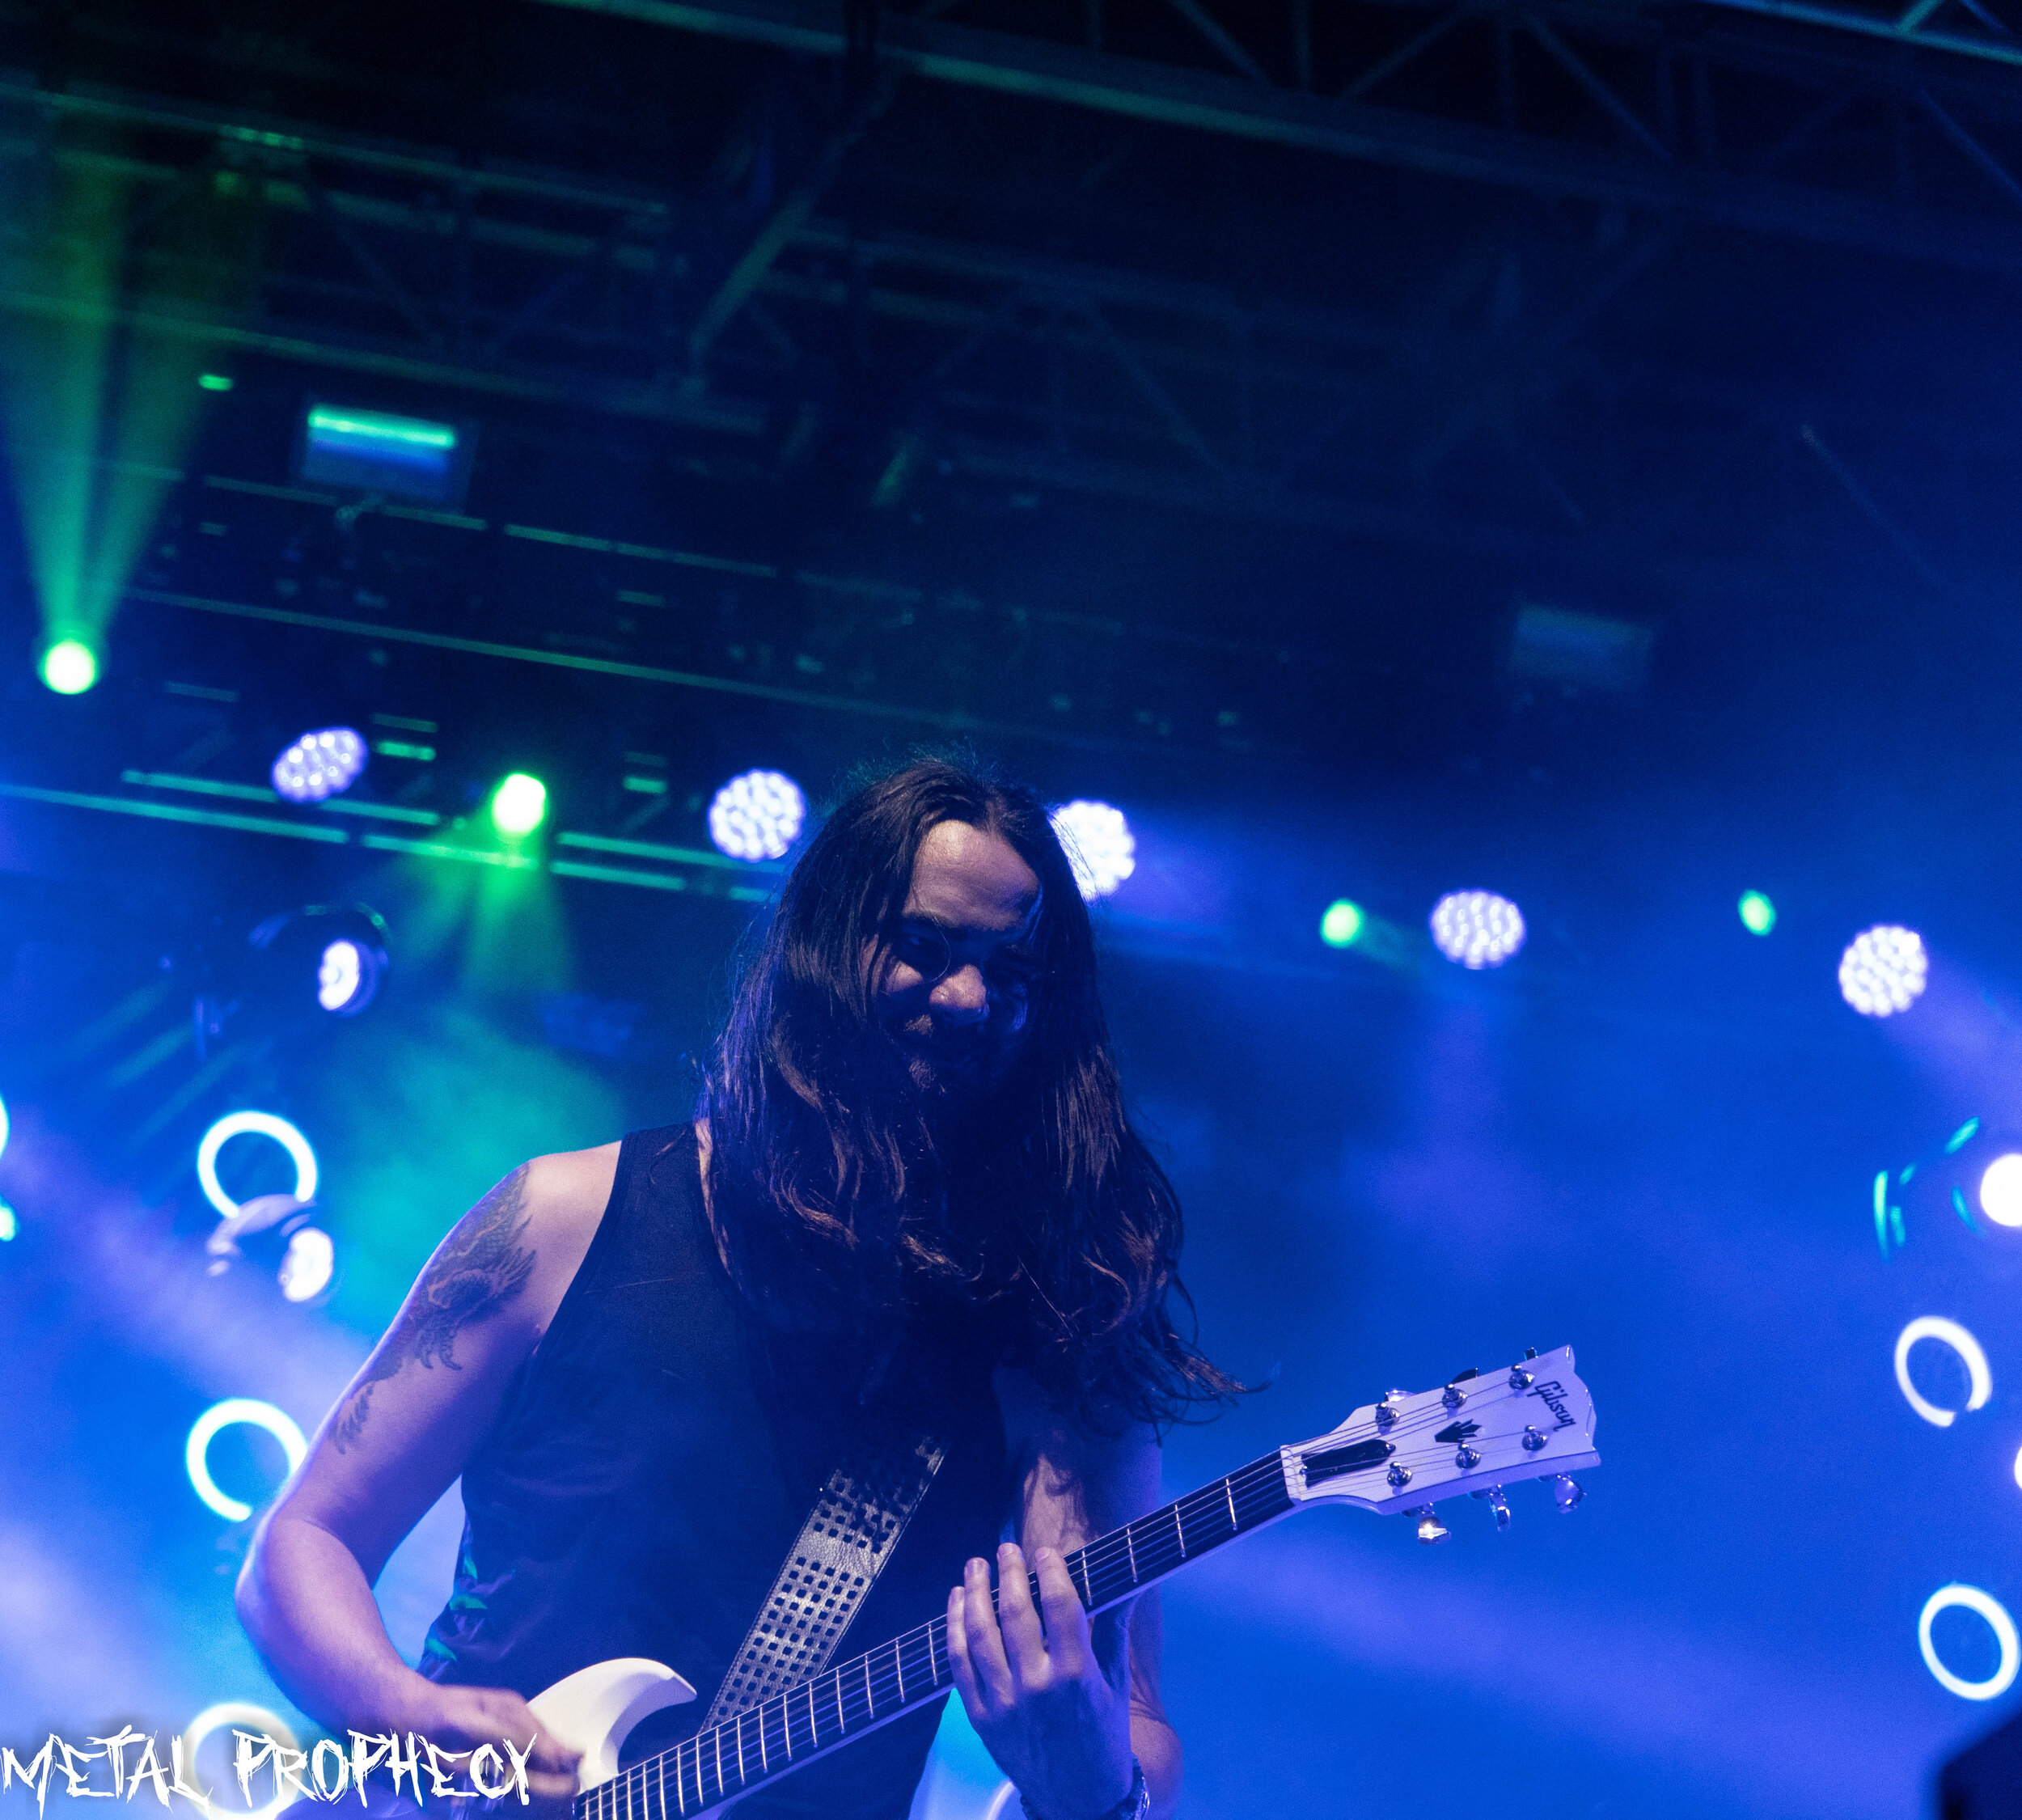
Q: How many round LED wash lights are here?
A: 5